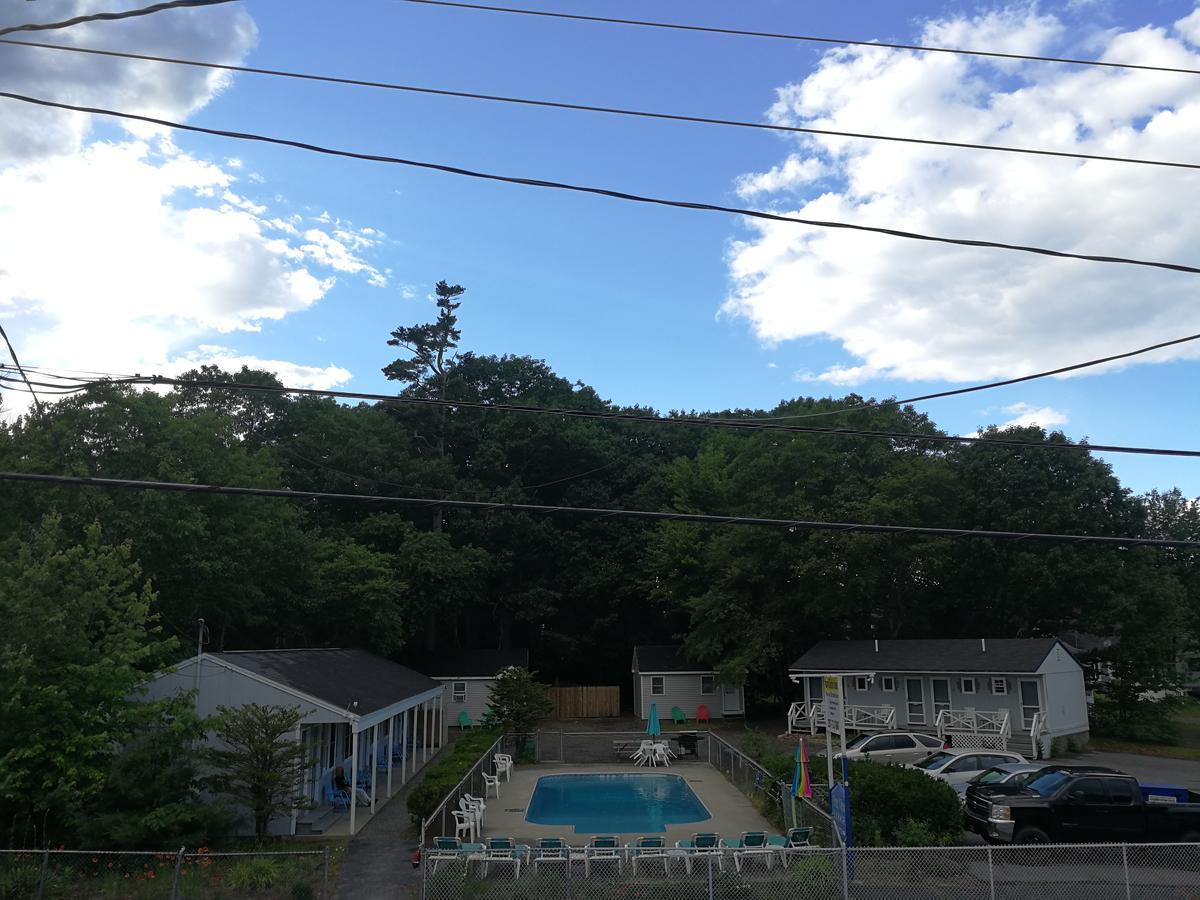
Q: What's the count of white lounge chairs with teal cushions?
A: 8